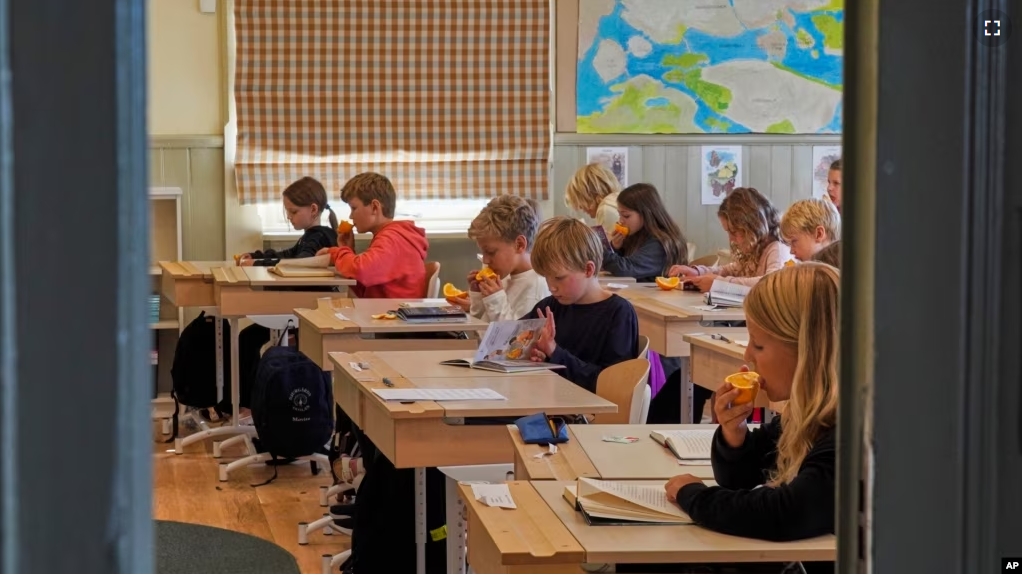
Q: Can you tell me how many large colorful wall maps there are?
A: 1